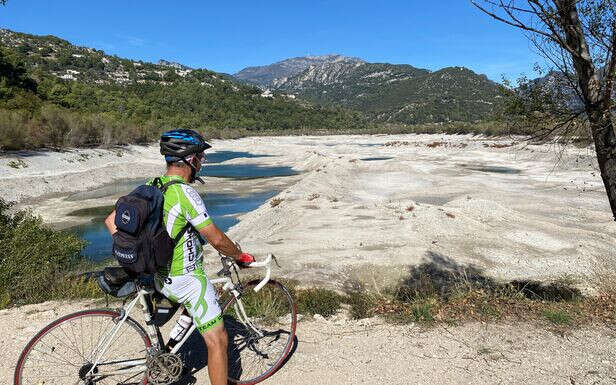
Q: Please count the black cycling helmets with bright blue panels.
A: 1